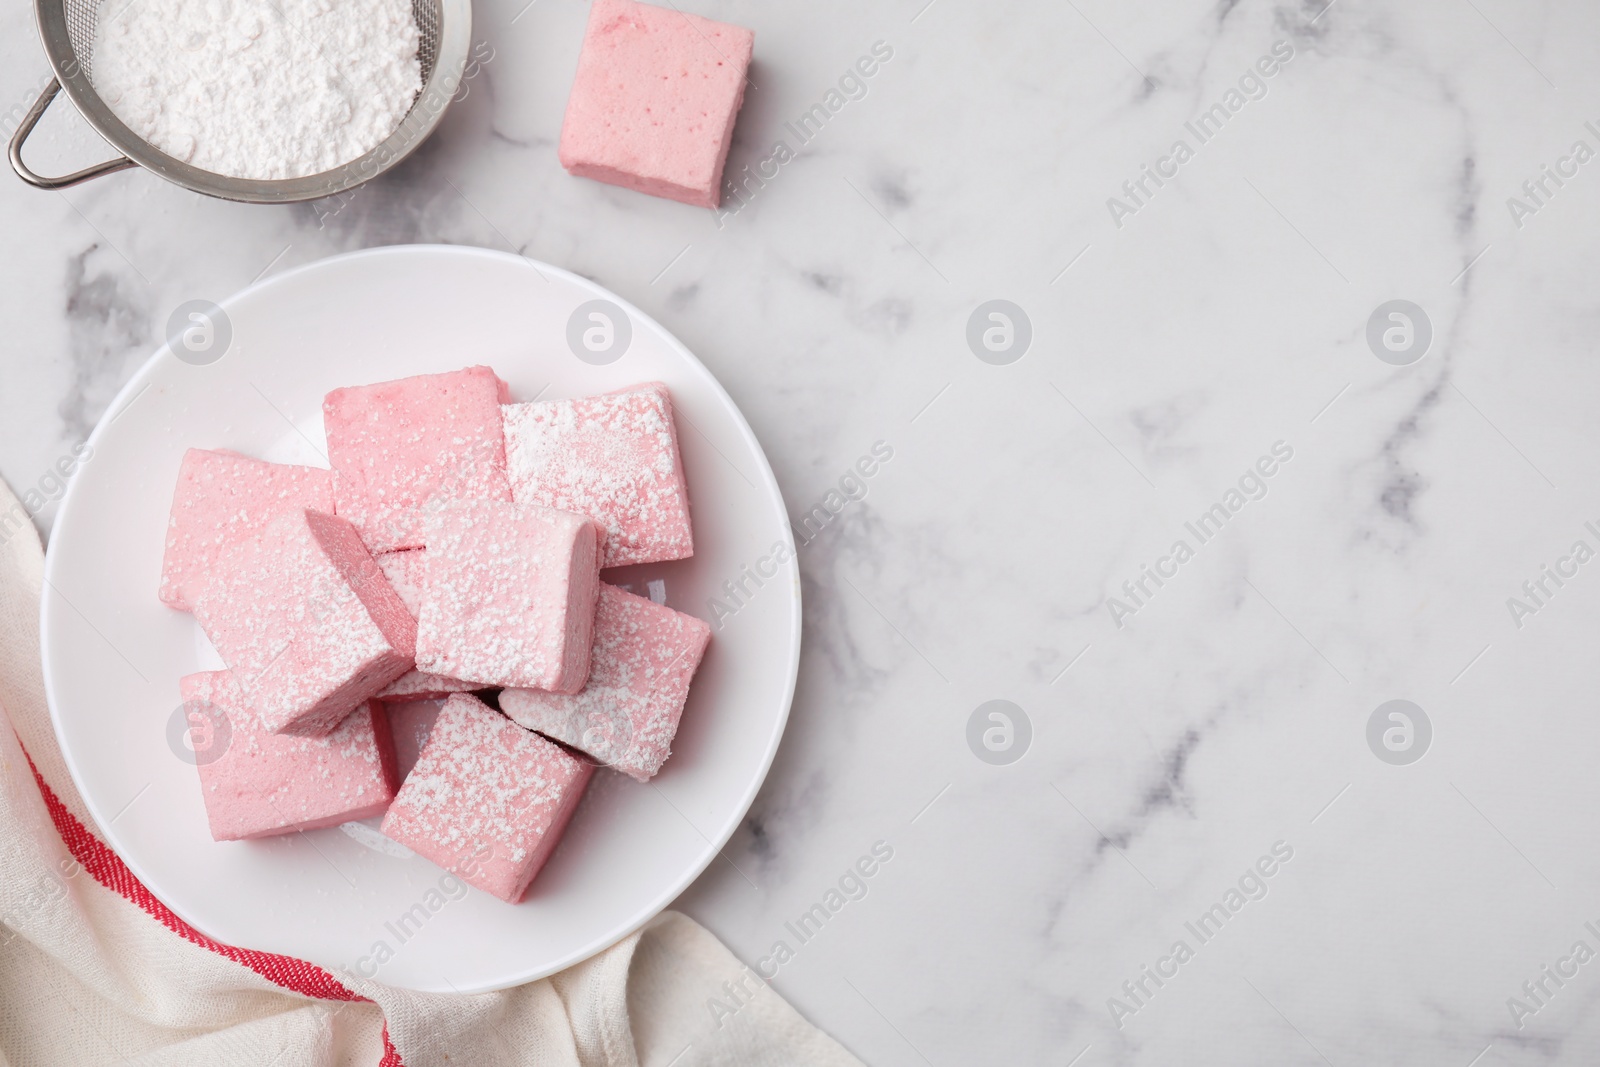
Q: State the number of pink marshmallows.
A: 10